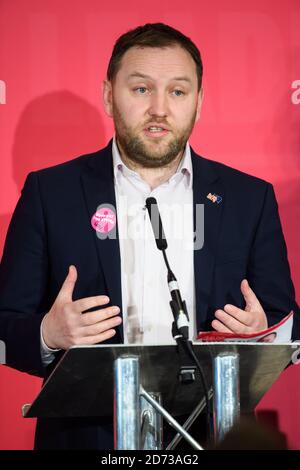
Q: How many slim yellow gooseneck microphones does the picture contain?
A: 0